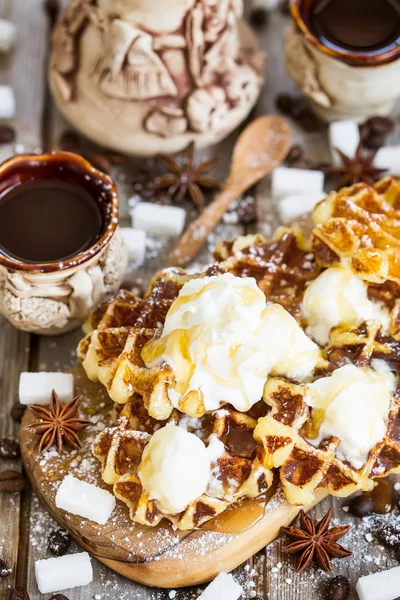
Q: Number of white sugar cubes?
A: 13